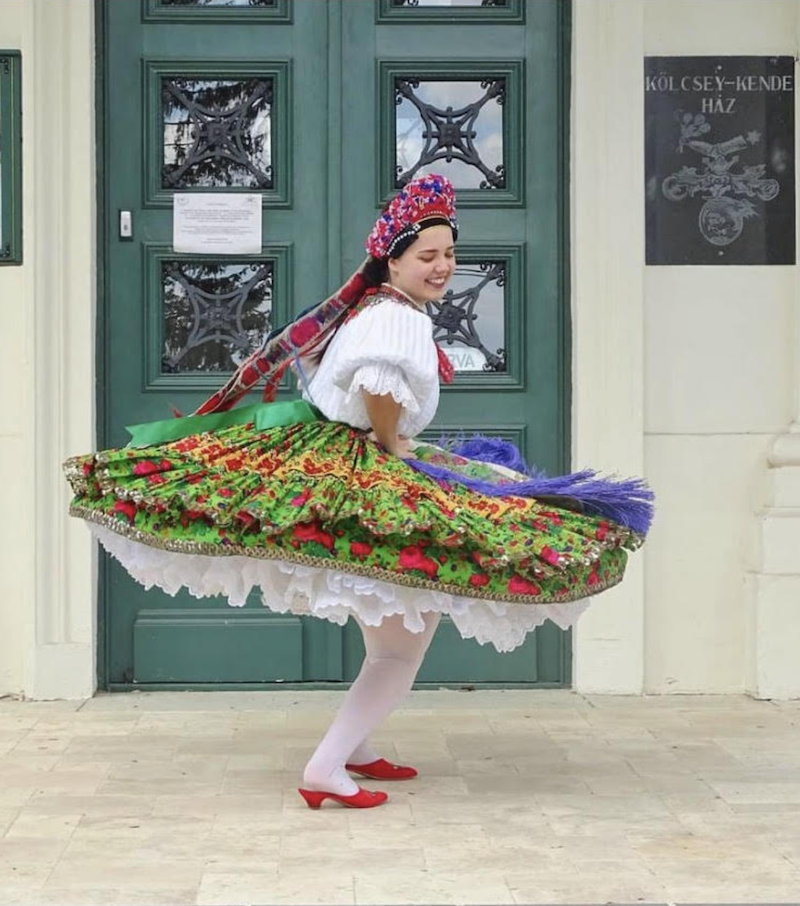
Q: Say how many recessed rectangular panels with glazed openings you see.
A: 6